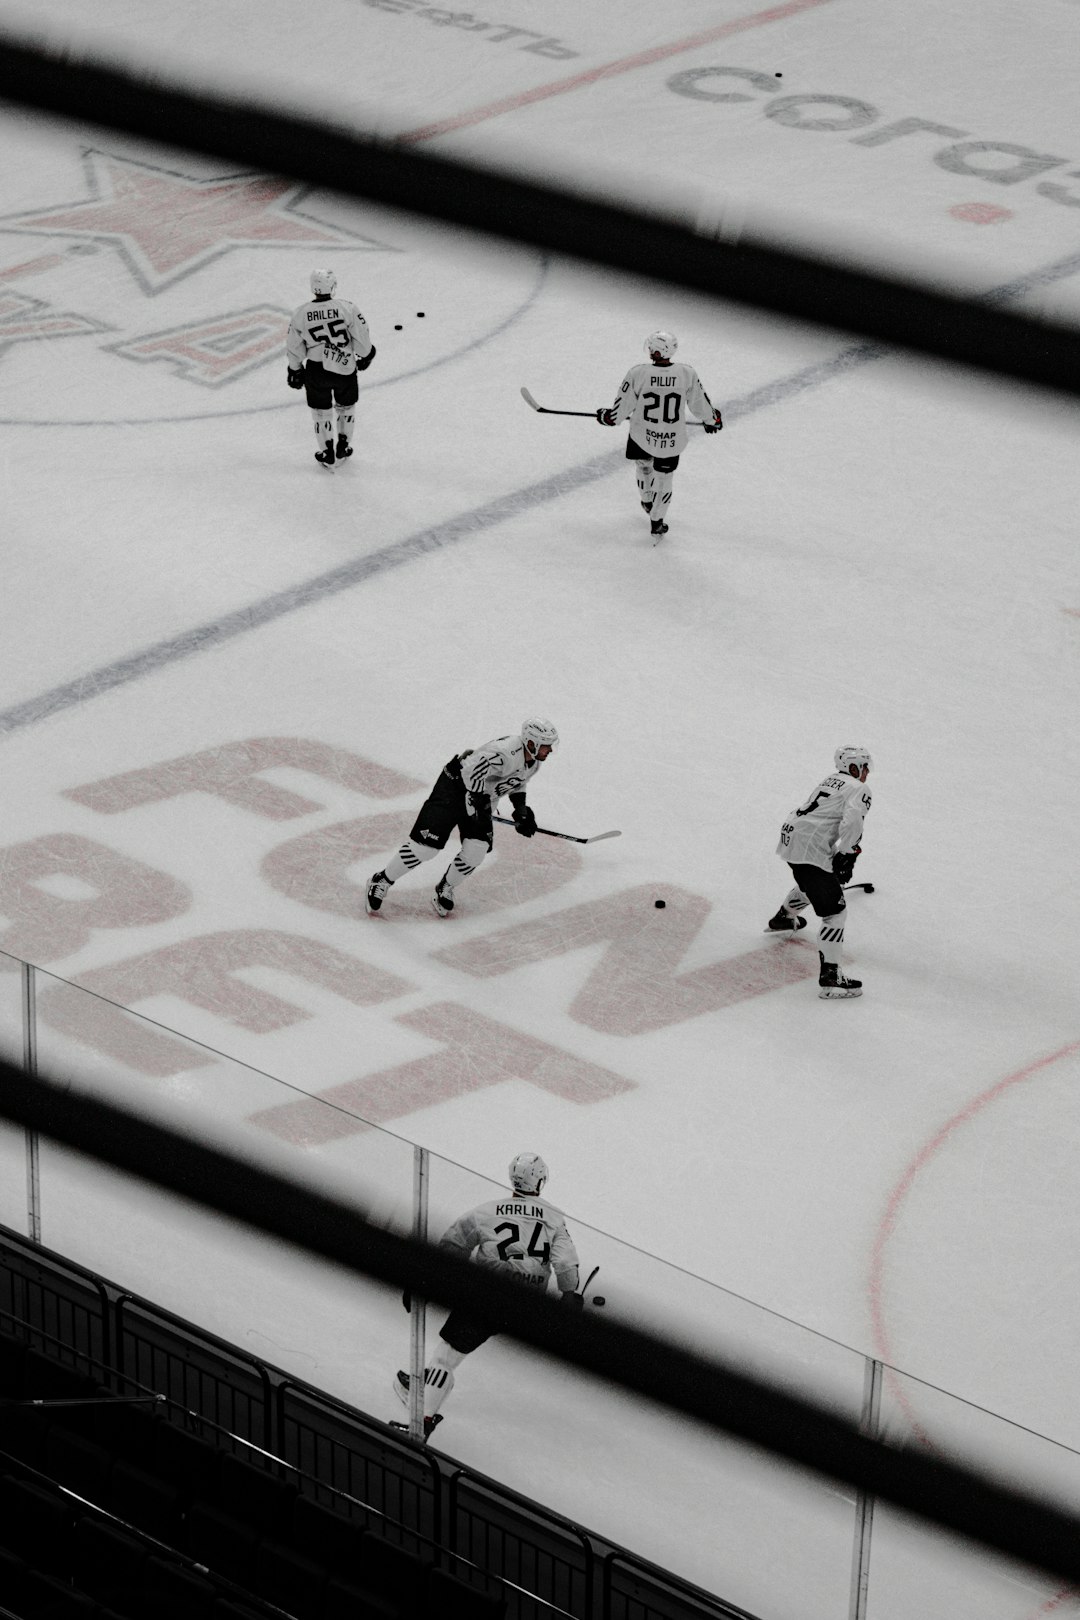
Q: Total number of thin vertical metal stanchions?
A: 3